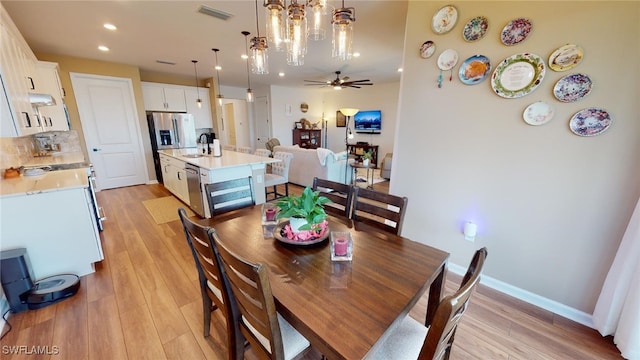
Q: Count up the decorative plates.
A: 11